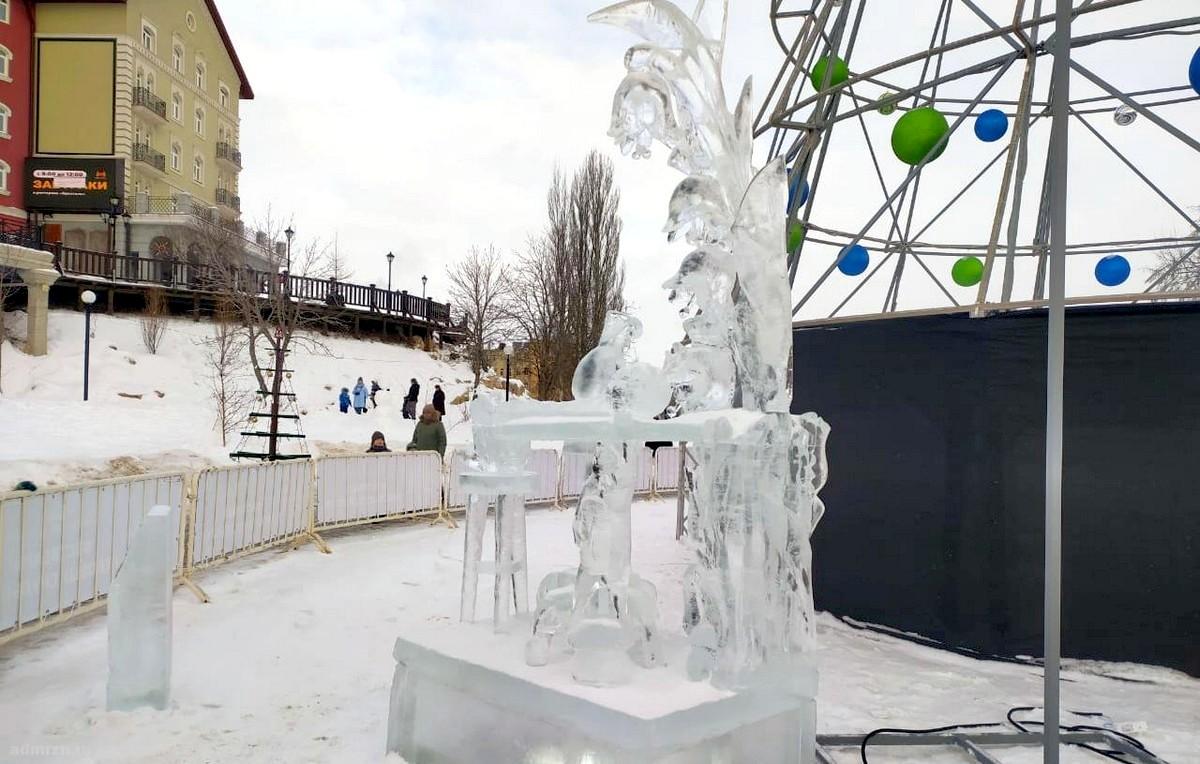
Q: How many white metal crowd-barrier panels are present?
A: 6